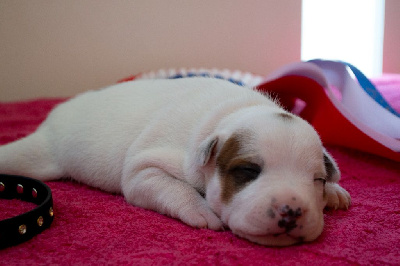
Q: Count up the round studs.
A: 6